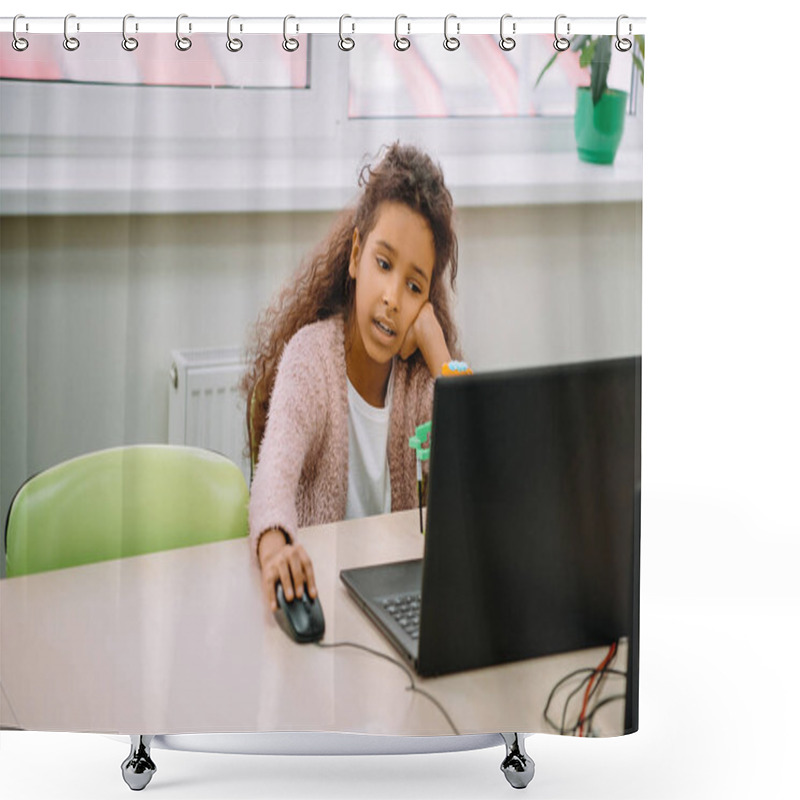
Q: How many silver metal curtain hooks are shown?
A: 12